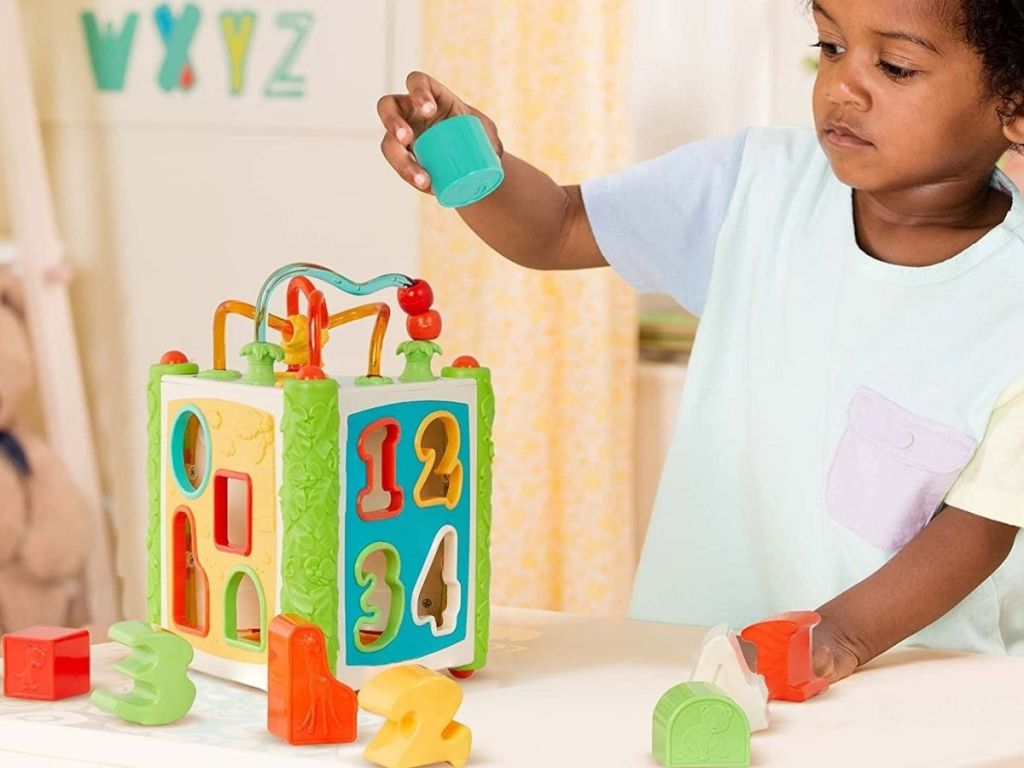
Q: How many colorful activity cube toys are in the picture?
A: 1